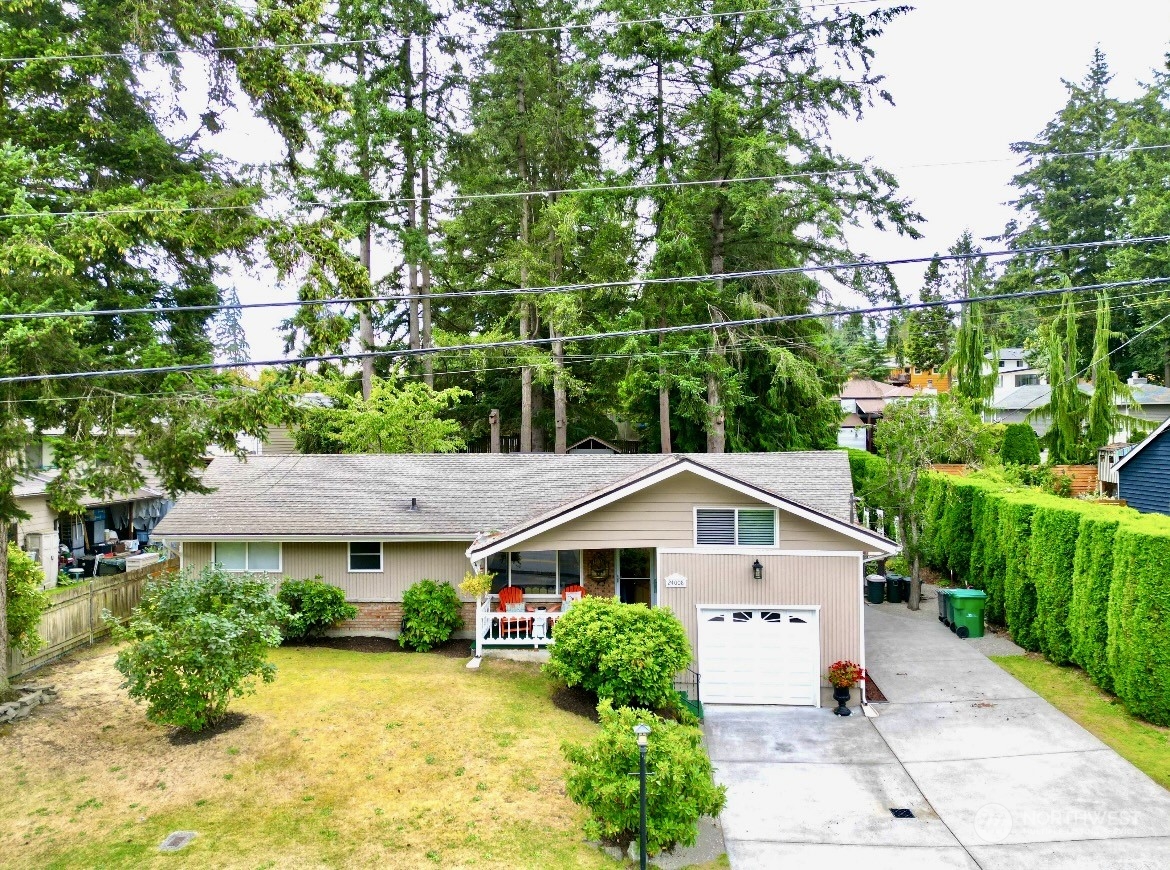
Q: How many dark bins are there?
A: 3